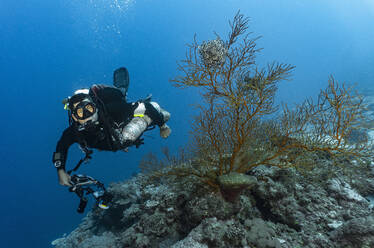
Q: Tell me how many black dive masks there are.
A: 1